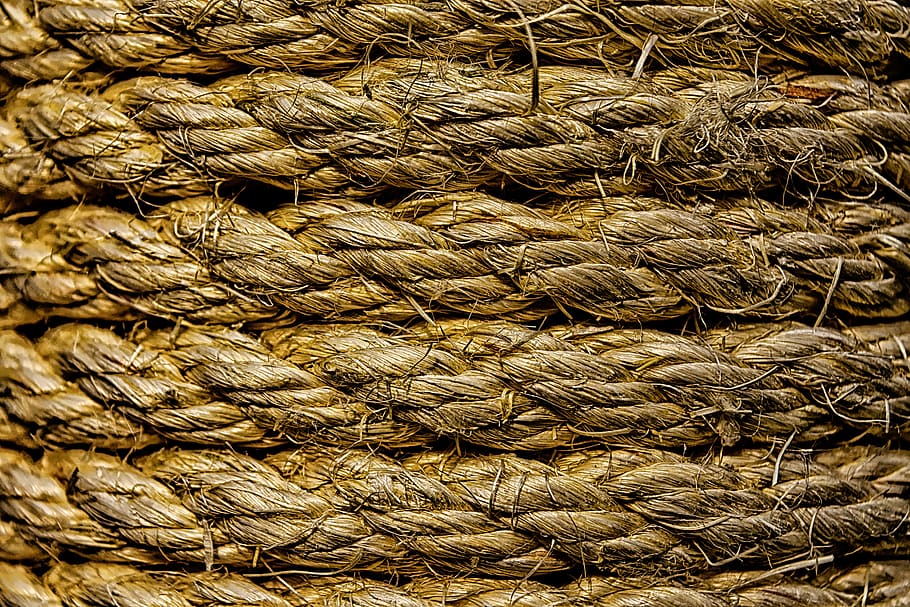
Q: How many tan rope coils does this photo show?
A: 6